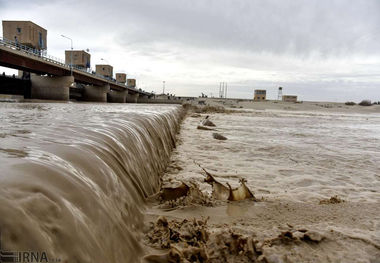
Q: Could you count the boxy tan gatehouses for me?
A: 5